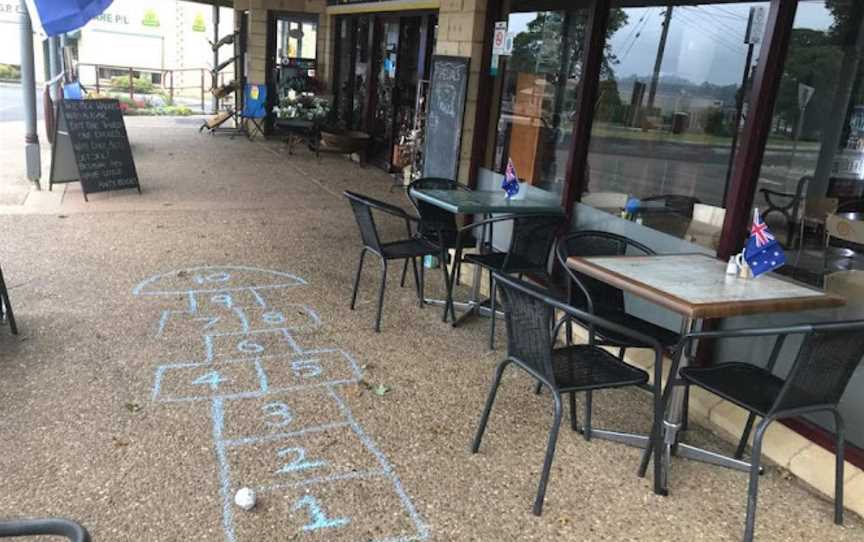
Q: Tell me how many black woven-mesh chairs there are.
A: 6